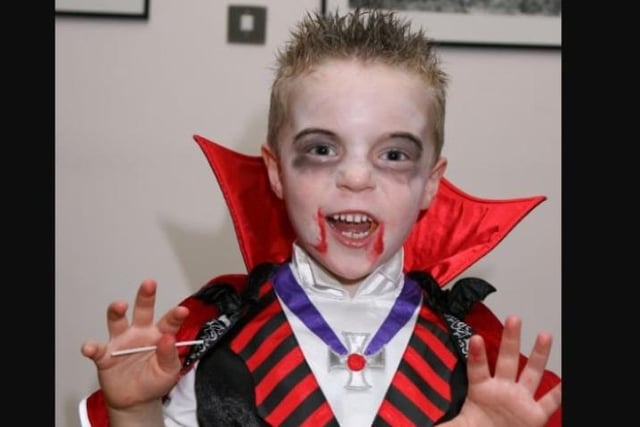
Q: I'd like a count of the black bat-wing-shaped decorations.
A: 2